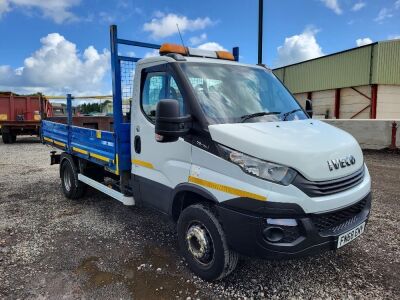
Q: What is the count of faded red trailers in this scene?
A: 1